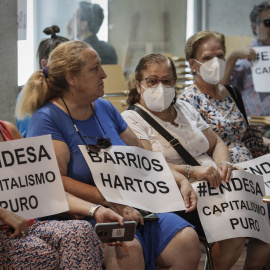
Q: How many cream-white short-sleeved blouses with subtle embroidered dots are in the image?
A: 1